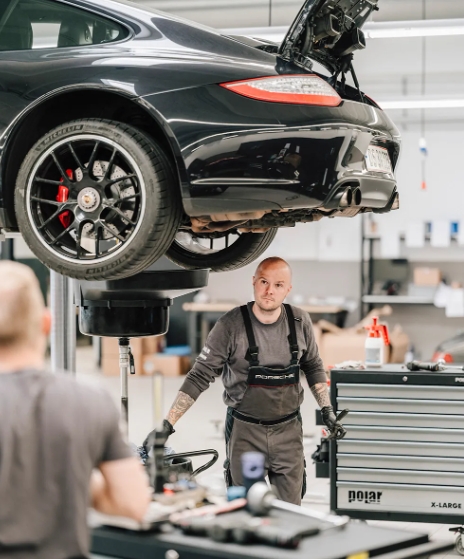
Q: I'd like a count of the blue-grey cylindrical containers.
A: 1